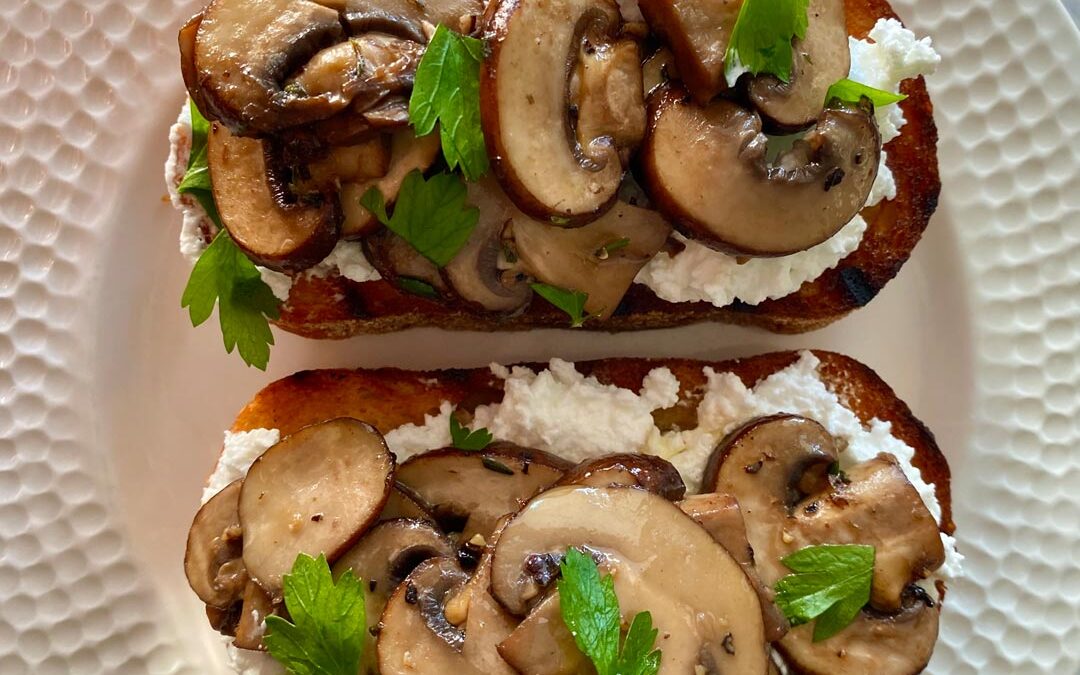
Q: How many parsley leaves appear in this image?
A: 11